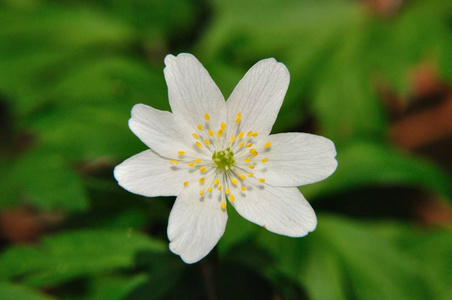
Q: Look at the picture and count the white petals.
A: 7